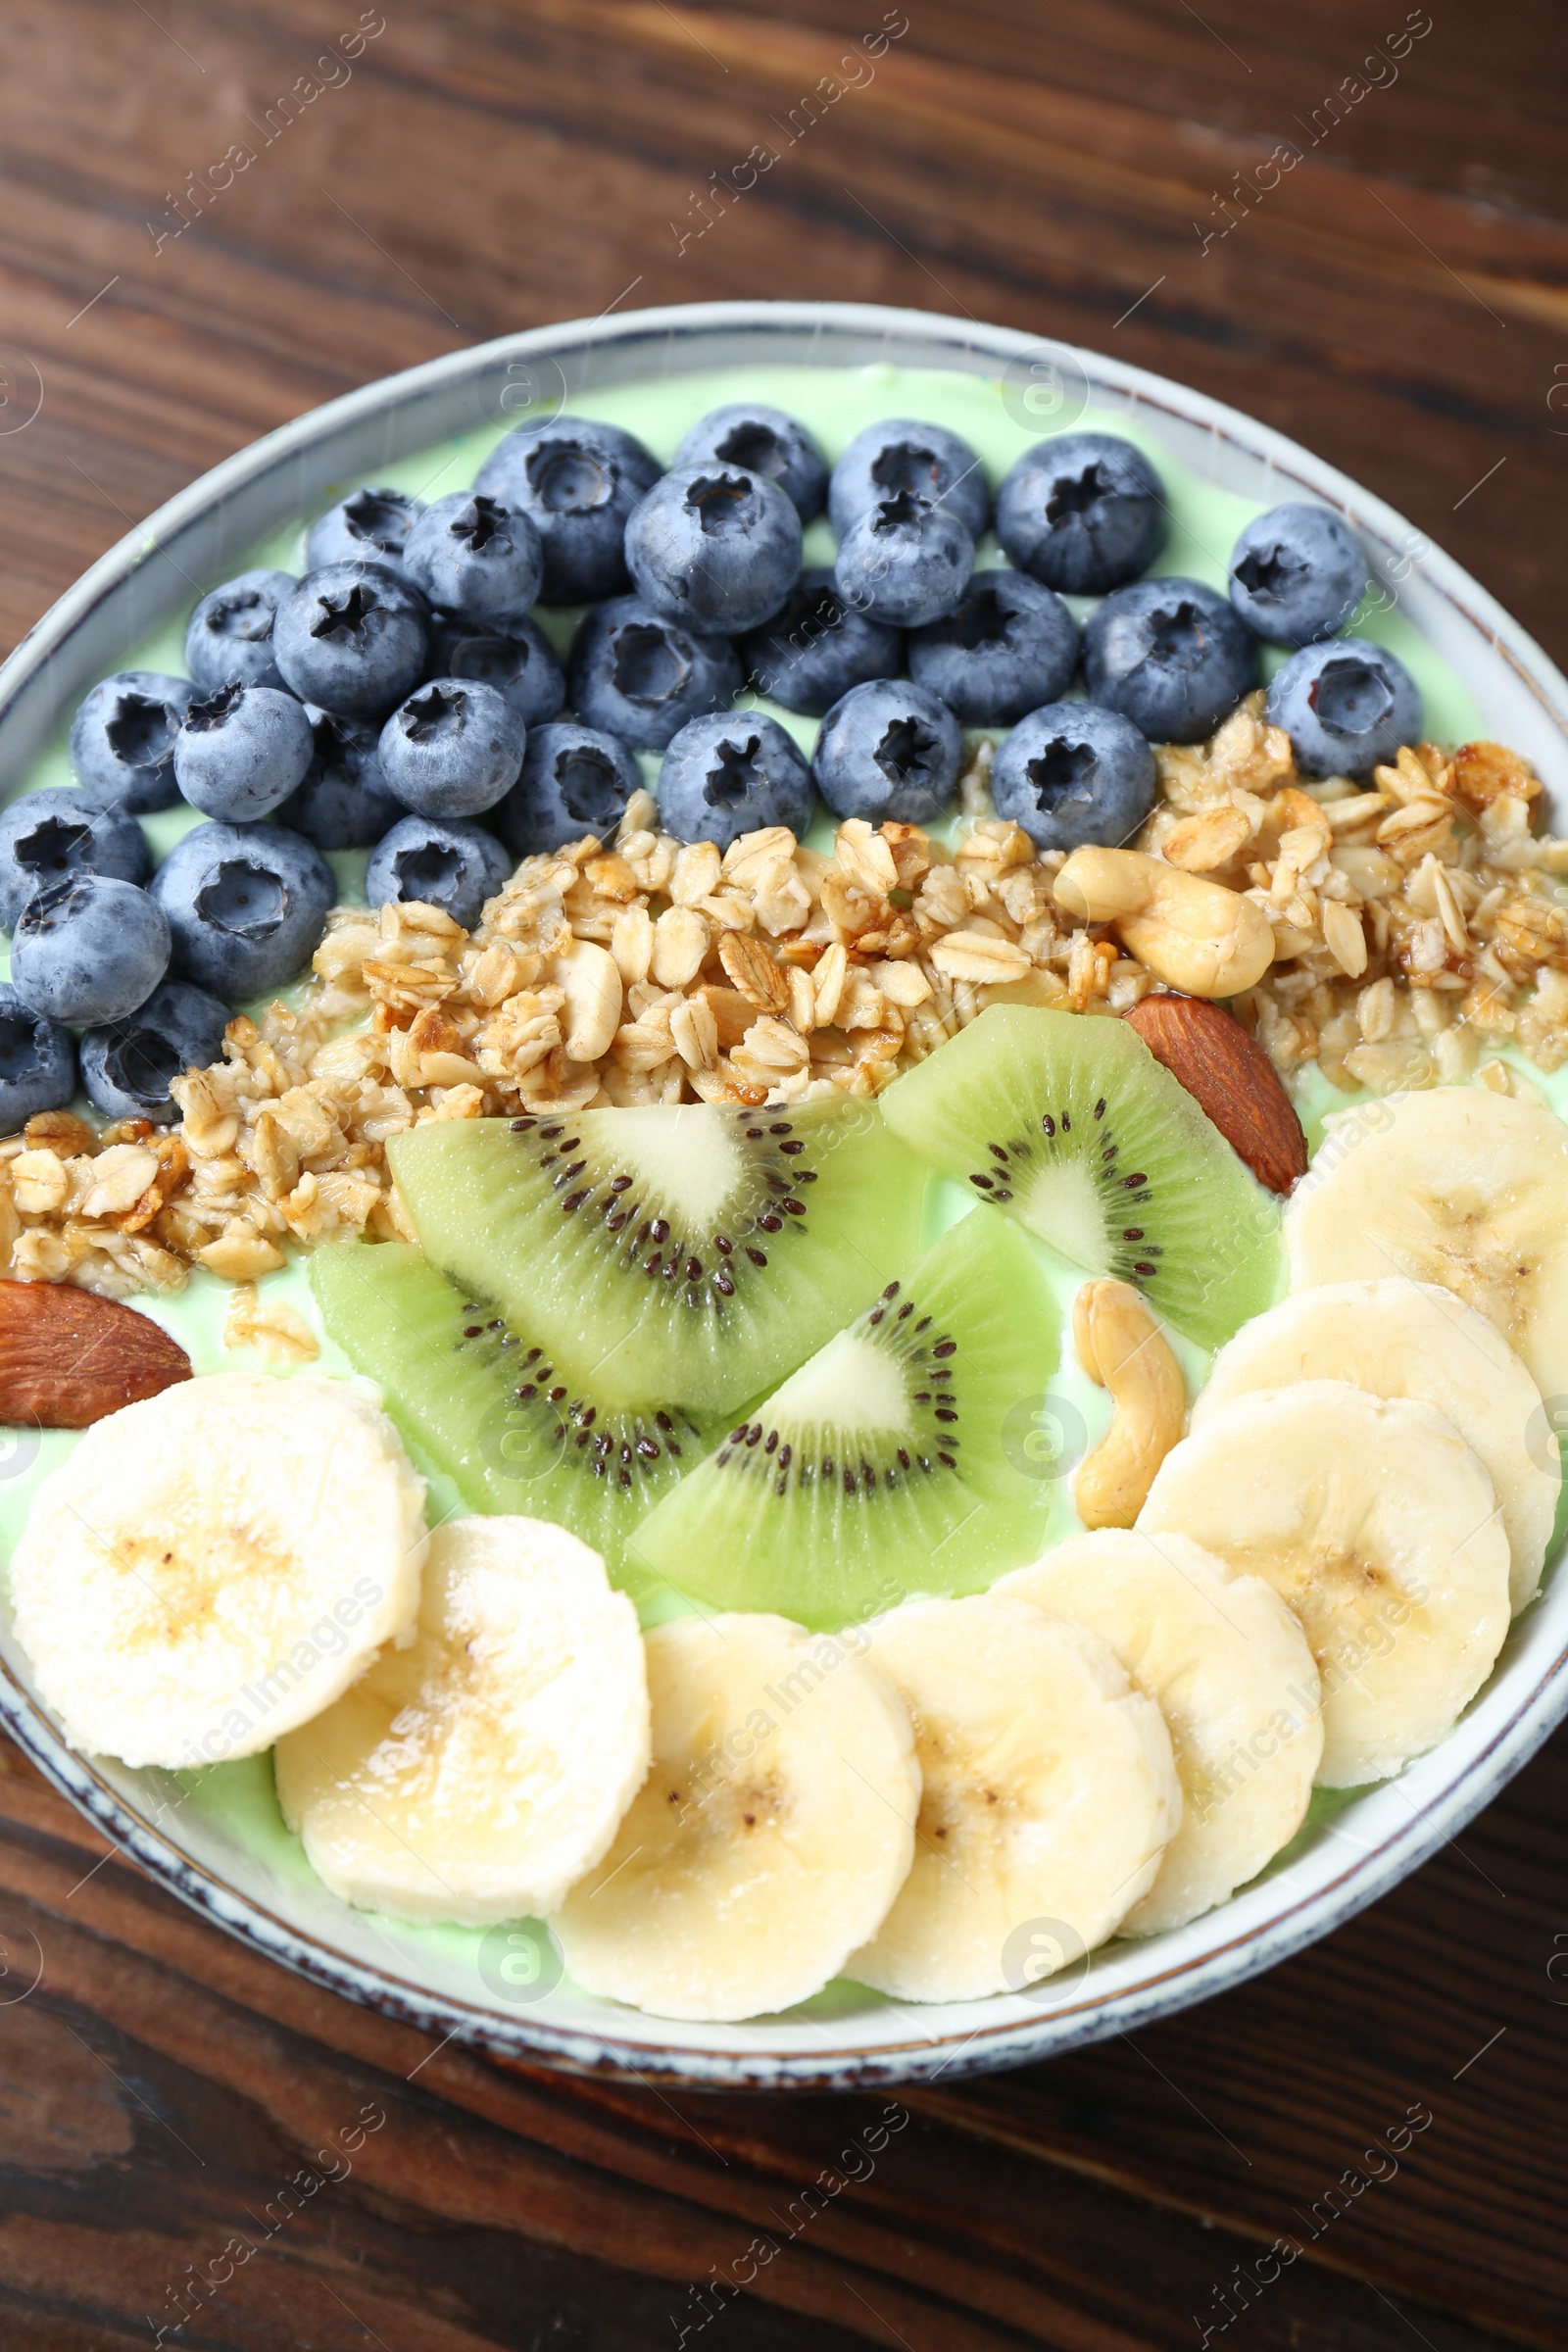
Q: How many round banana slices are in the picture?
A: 8